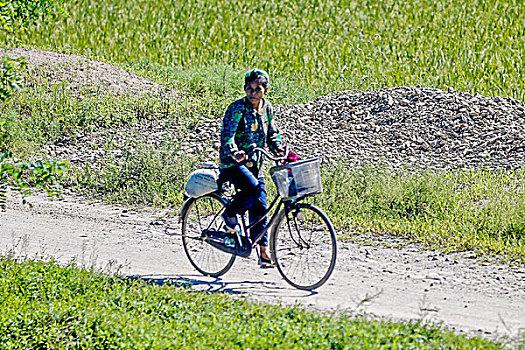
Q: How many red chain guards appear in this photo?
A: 0